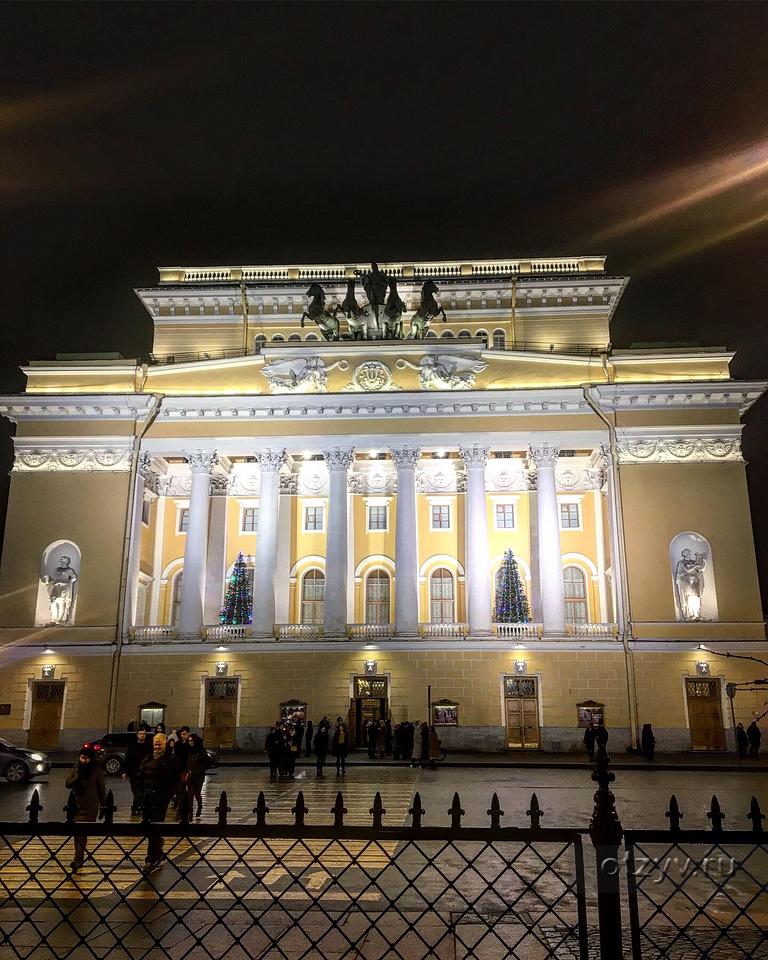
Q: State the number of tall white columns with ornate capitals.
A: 6